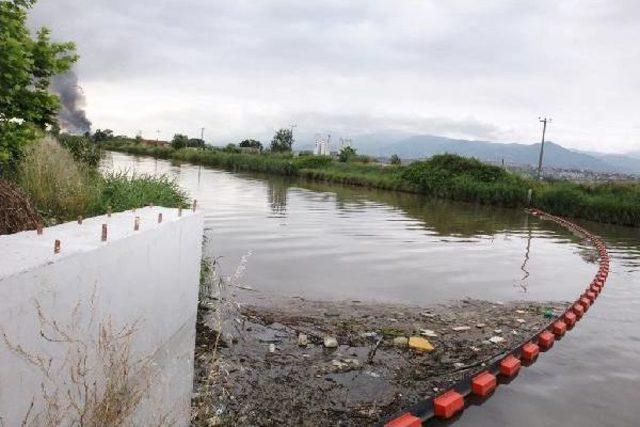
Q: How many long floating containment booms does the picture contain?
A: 1